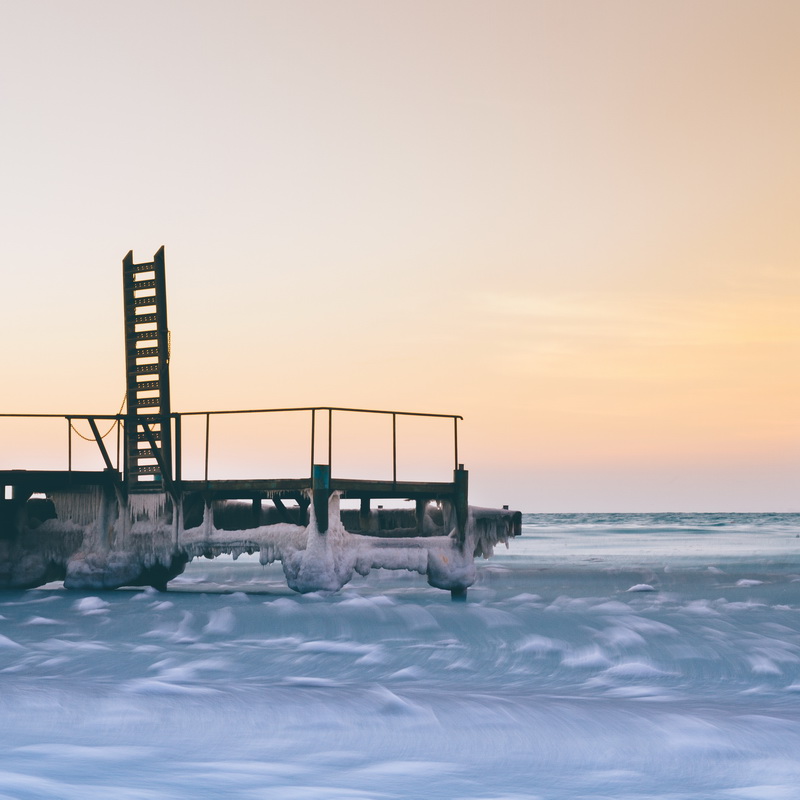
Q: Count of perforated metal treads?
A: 13